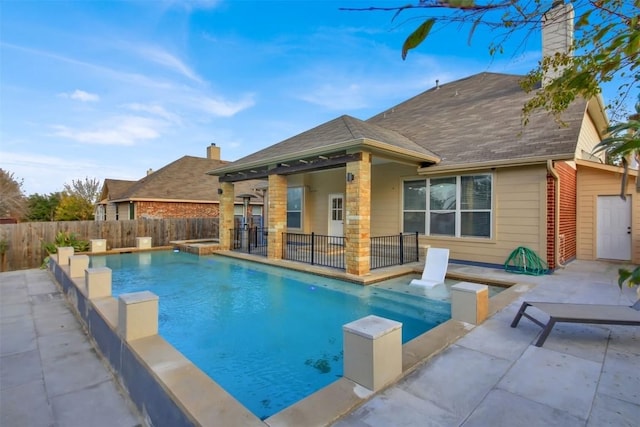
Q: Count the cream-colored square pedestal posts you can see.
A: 8